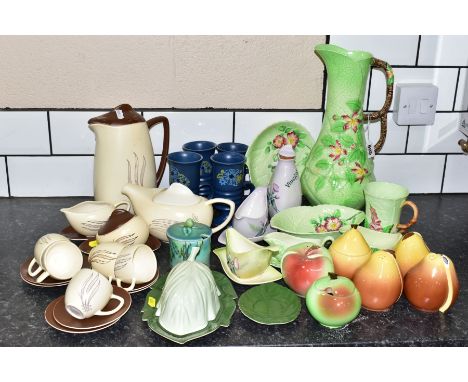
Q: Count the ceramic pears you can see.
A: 4